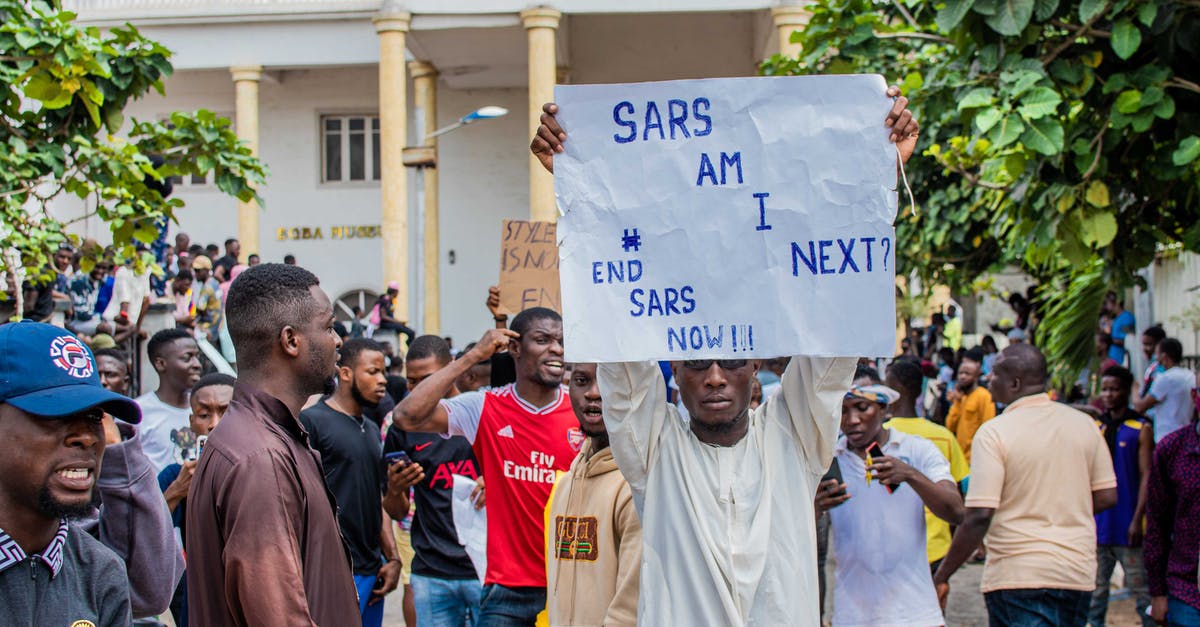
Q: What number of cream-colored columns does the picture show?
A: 5